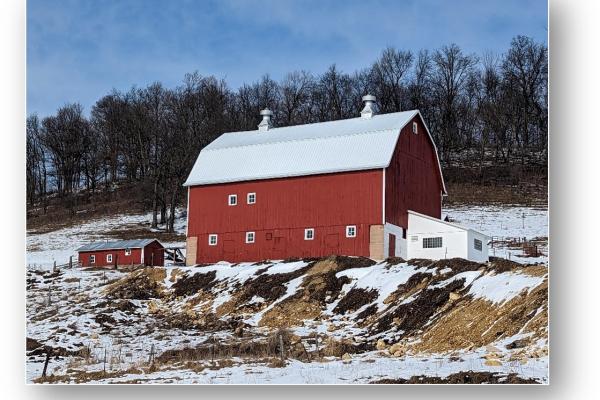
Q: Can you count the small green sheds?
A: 0